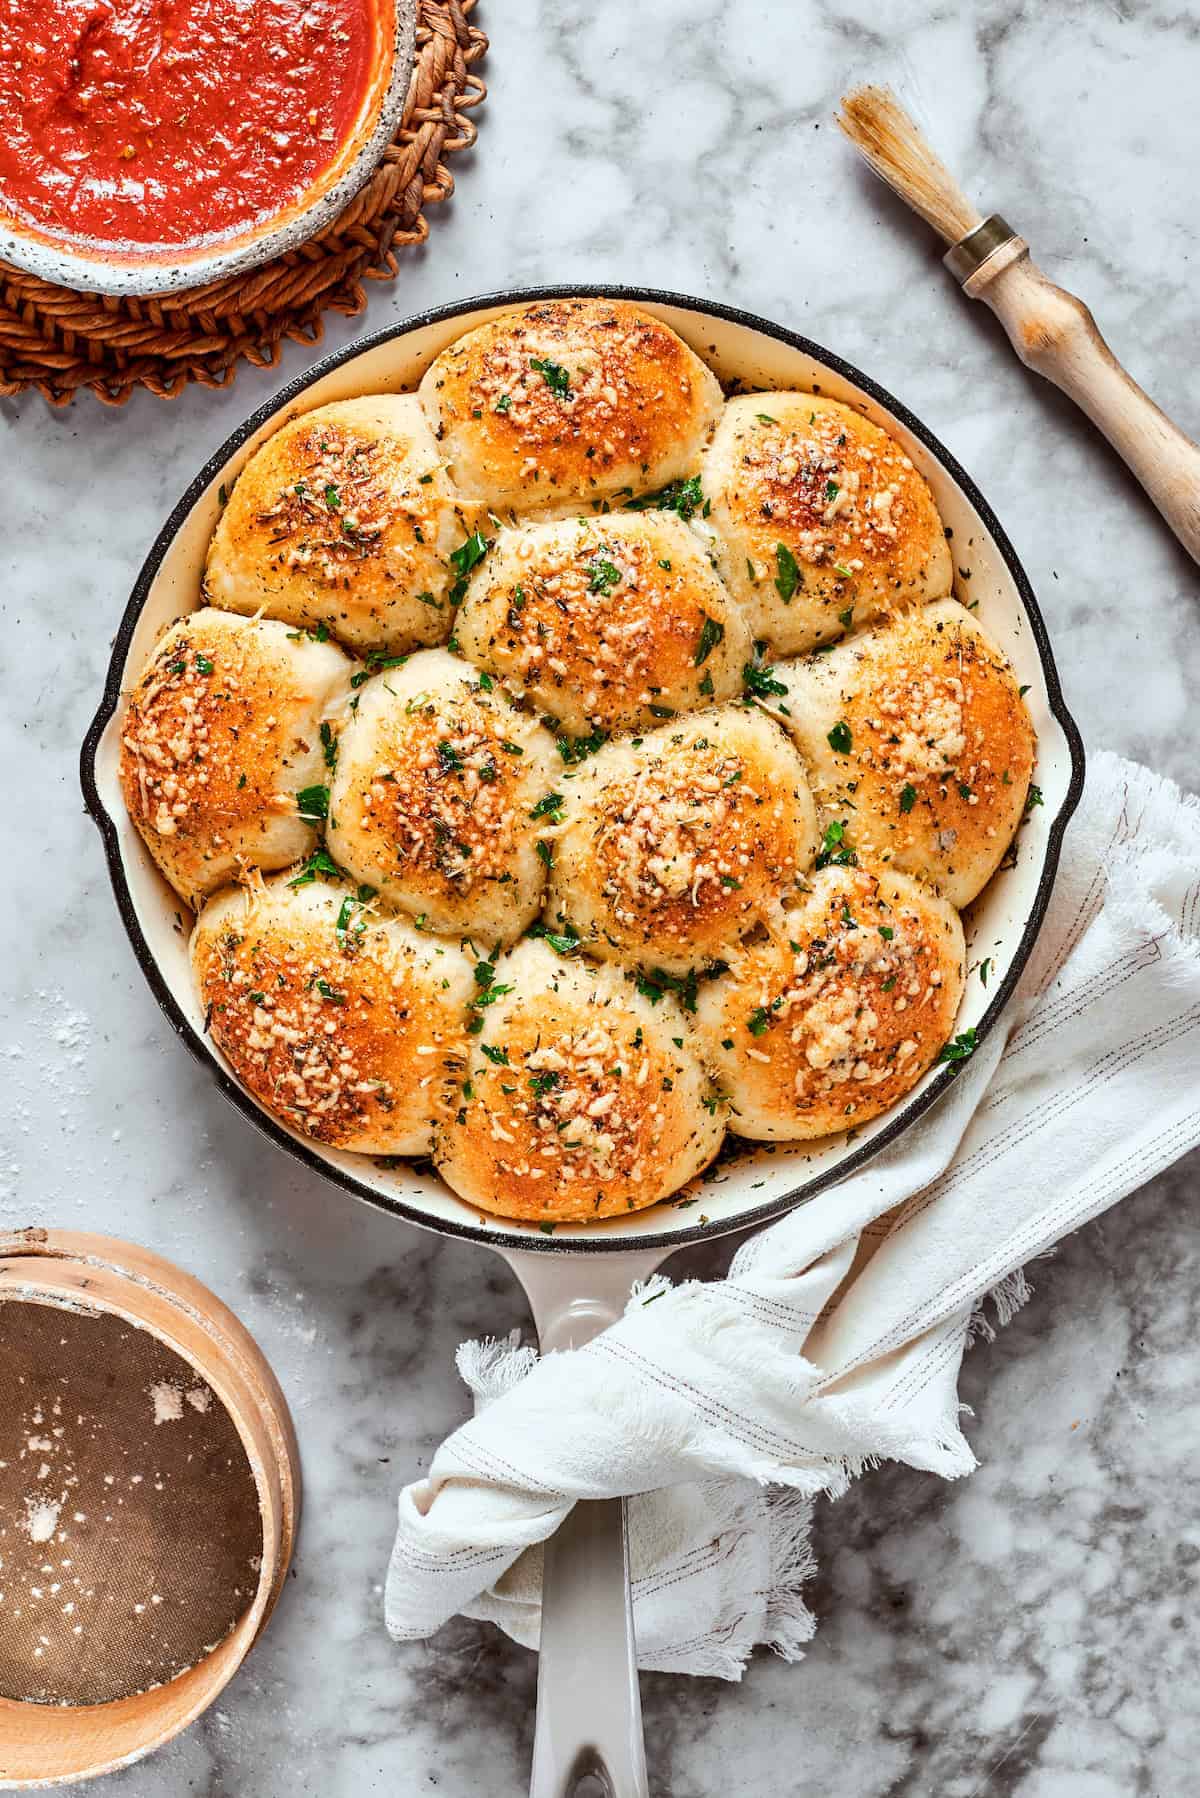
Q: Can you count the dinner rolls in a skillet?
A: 11